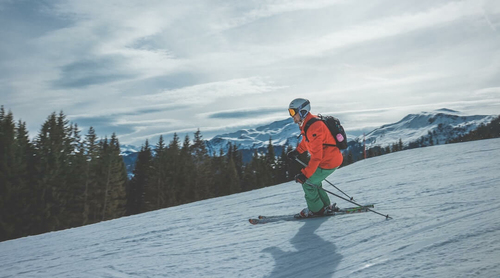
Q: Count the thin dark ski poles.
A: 2